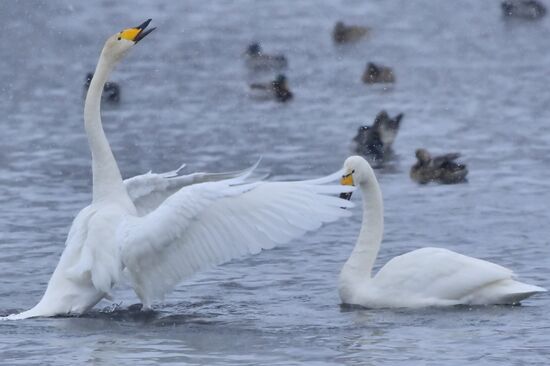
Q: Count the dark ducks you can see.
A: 8